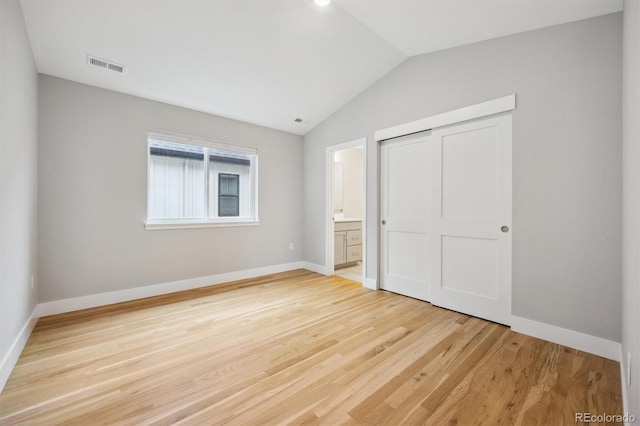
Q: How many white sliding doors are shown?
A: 2